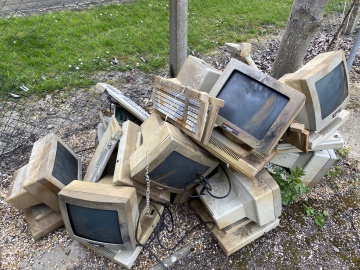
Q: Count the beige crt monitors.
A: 8